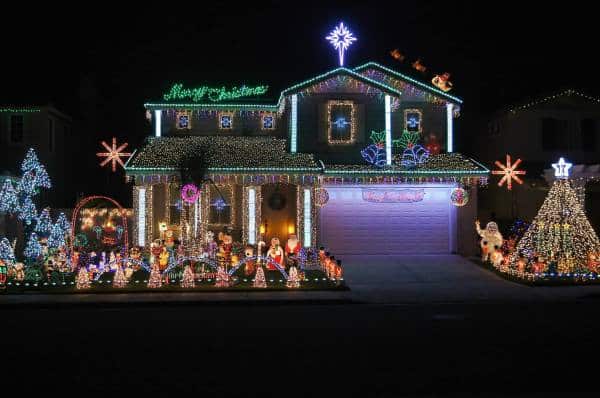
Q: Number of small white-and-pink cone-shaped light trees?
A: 7